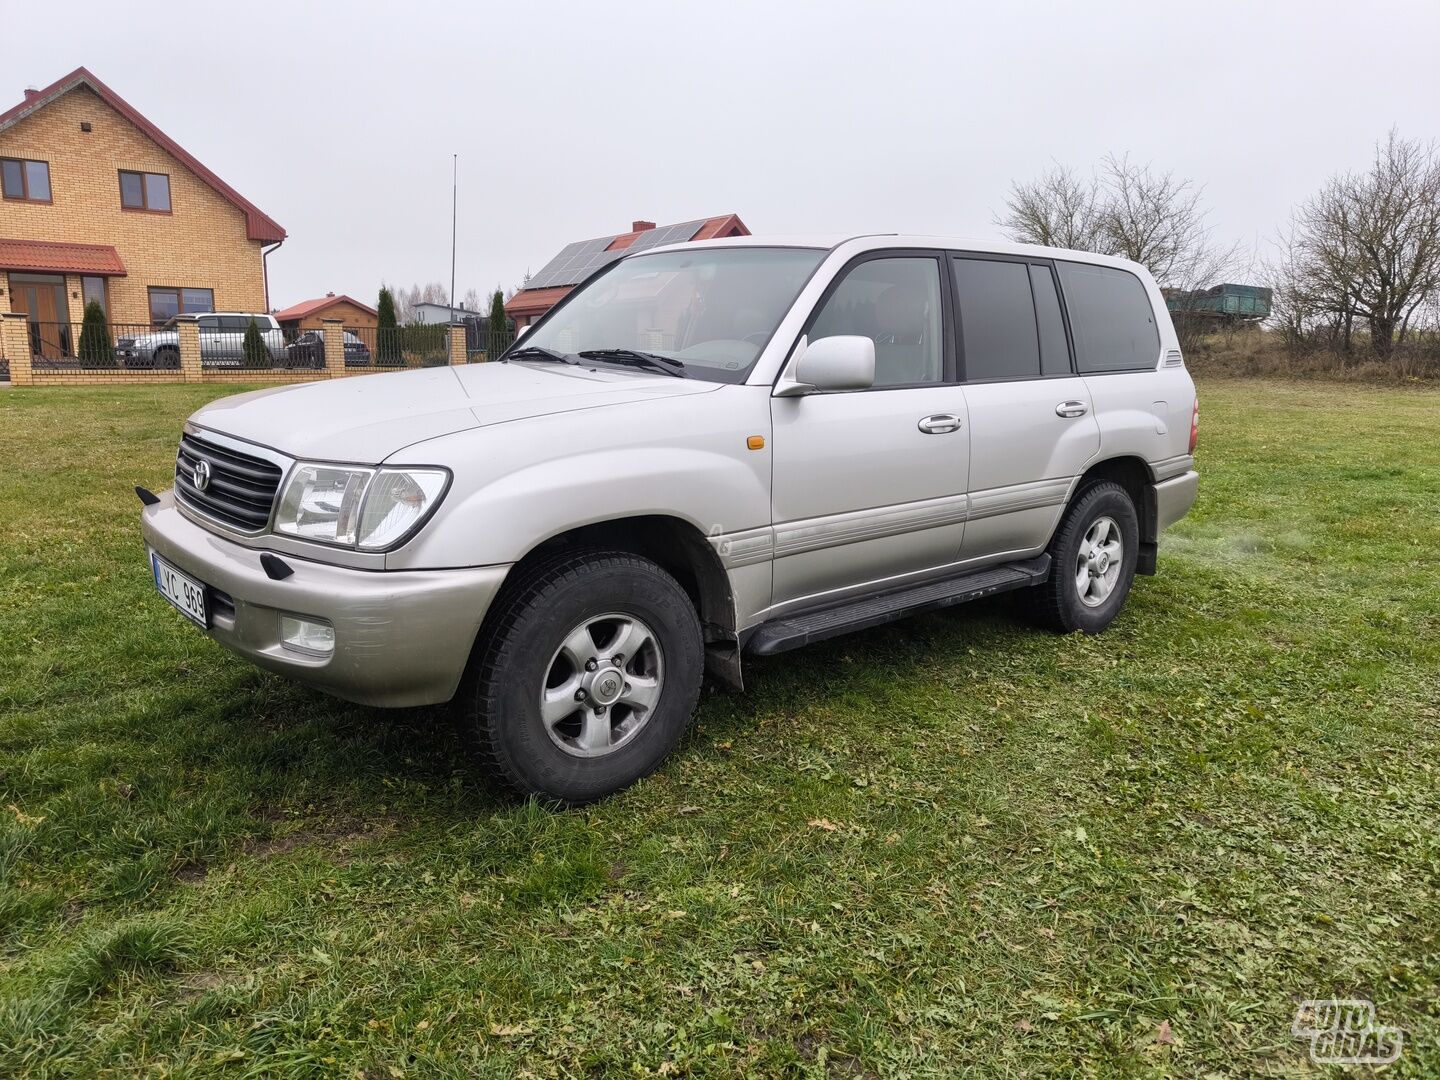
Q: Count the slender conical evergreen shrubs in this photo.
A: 4